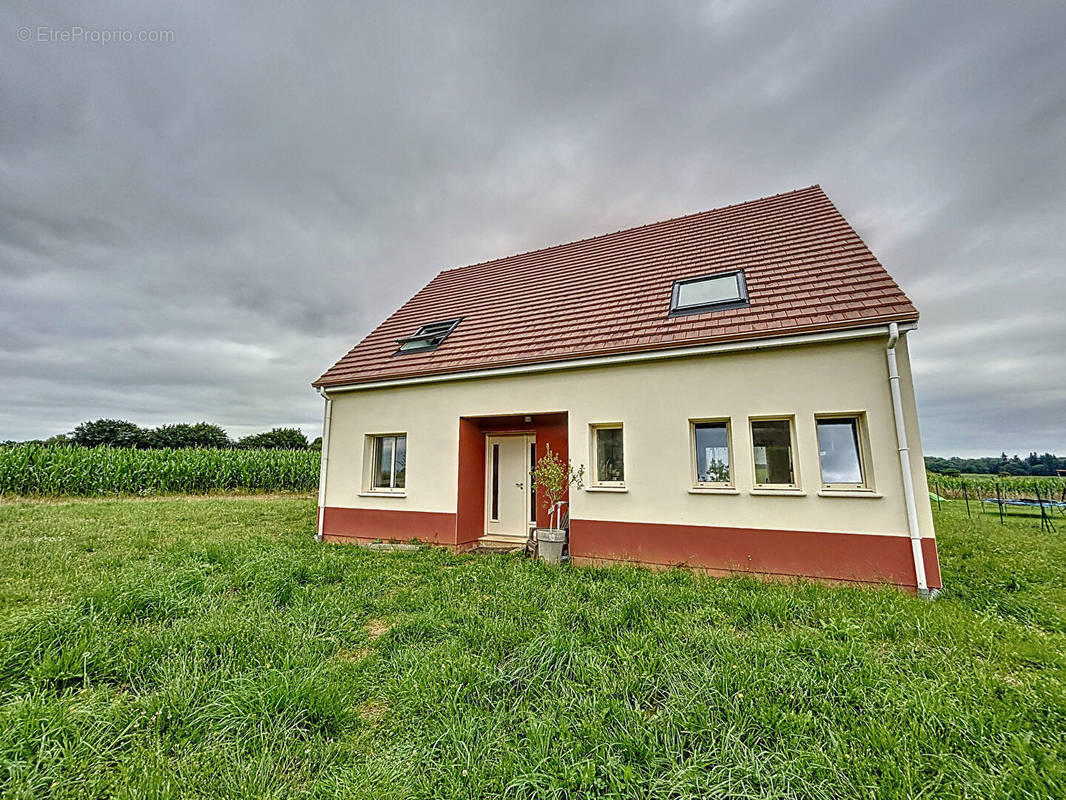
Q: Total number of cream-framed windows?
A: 5